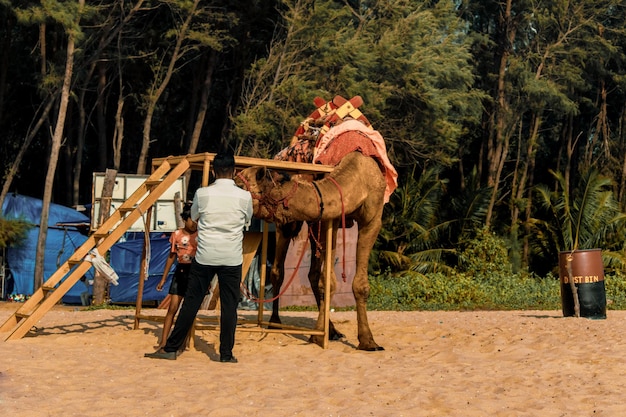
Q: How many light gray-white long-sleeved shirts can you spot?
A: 1